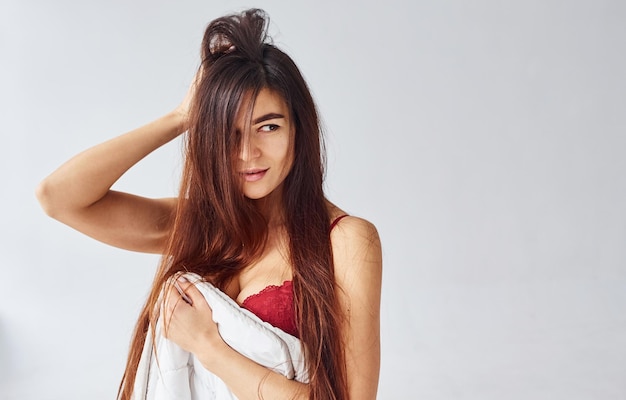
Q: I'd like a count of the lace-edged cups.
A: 1